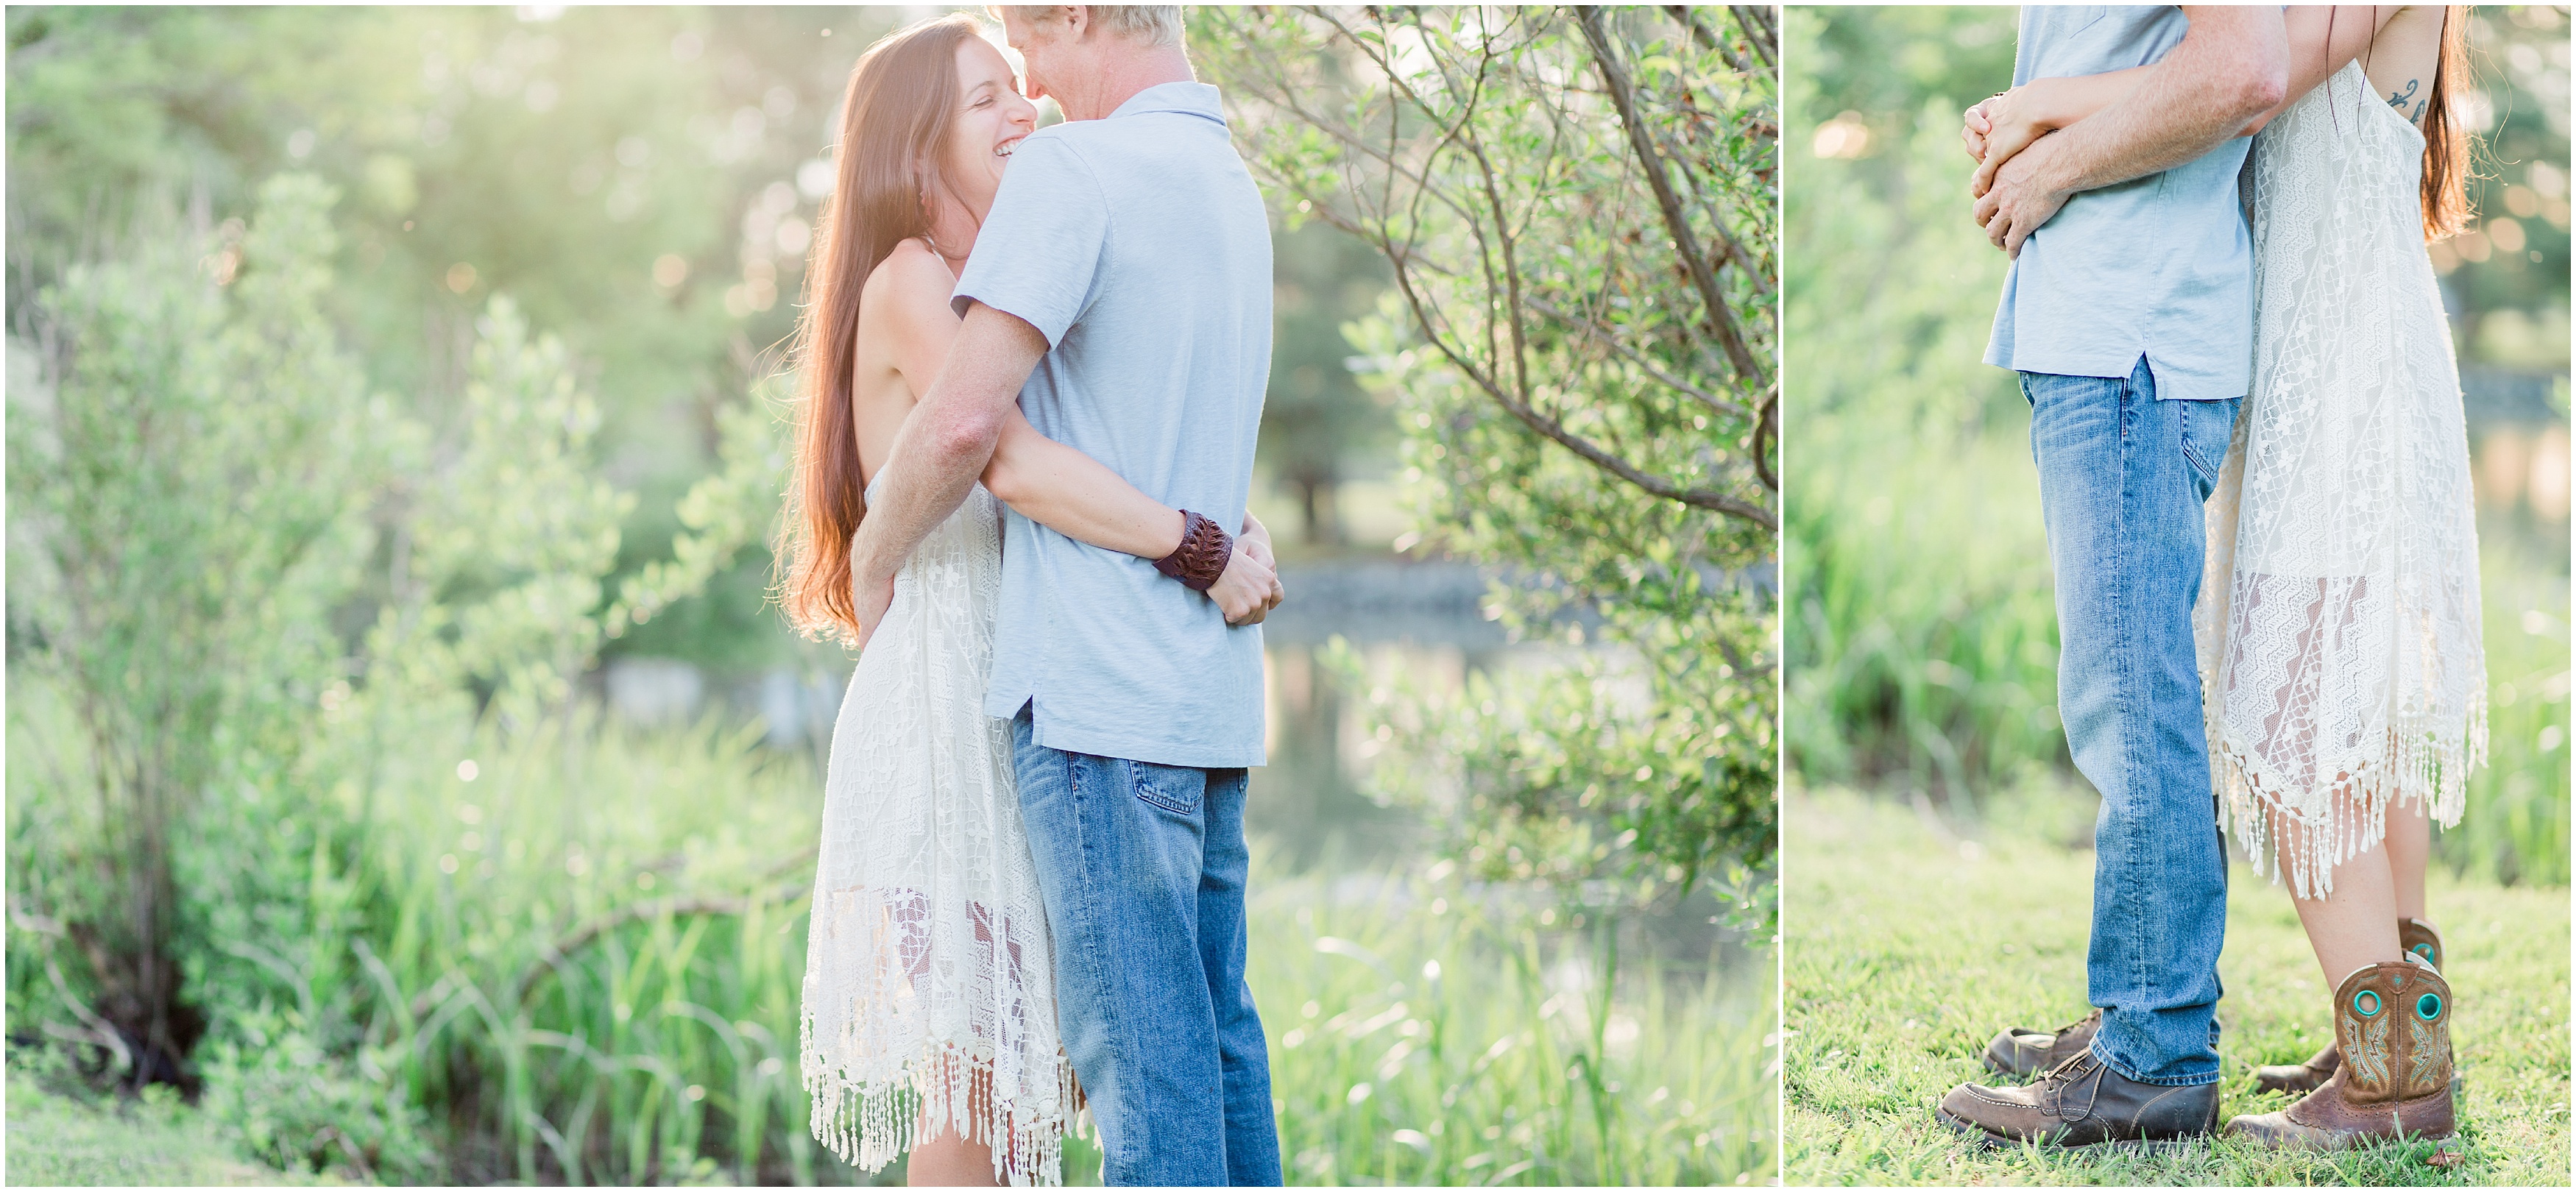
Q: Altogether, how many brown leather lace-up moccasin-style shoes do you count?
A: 2